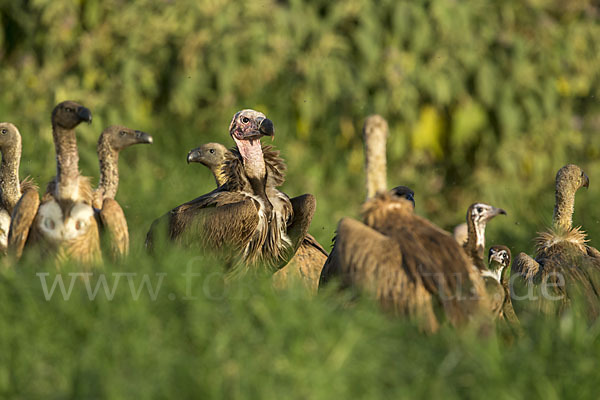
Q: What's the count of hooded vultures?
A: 2